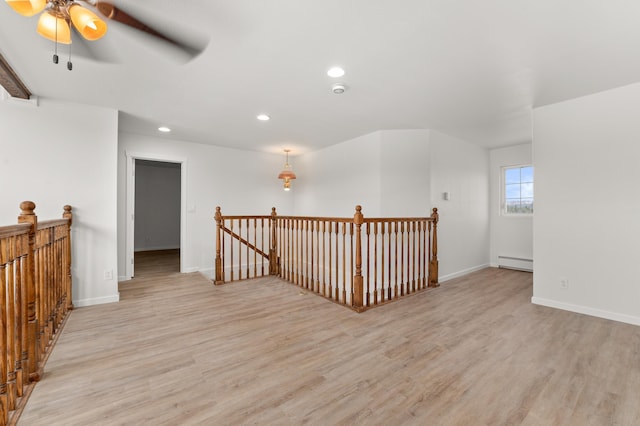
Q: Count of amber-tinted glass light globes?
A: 3